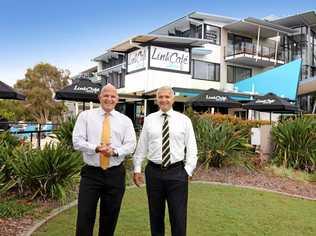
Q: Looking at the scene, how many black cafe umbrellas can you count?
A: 4